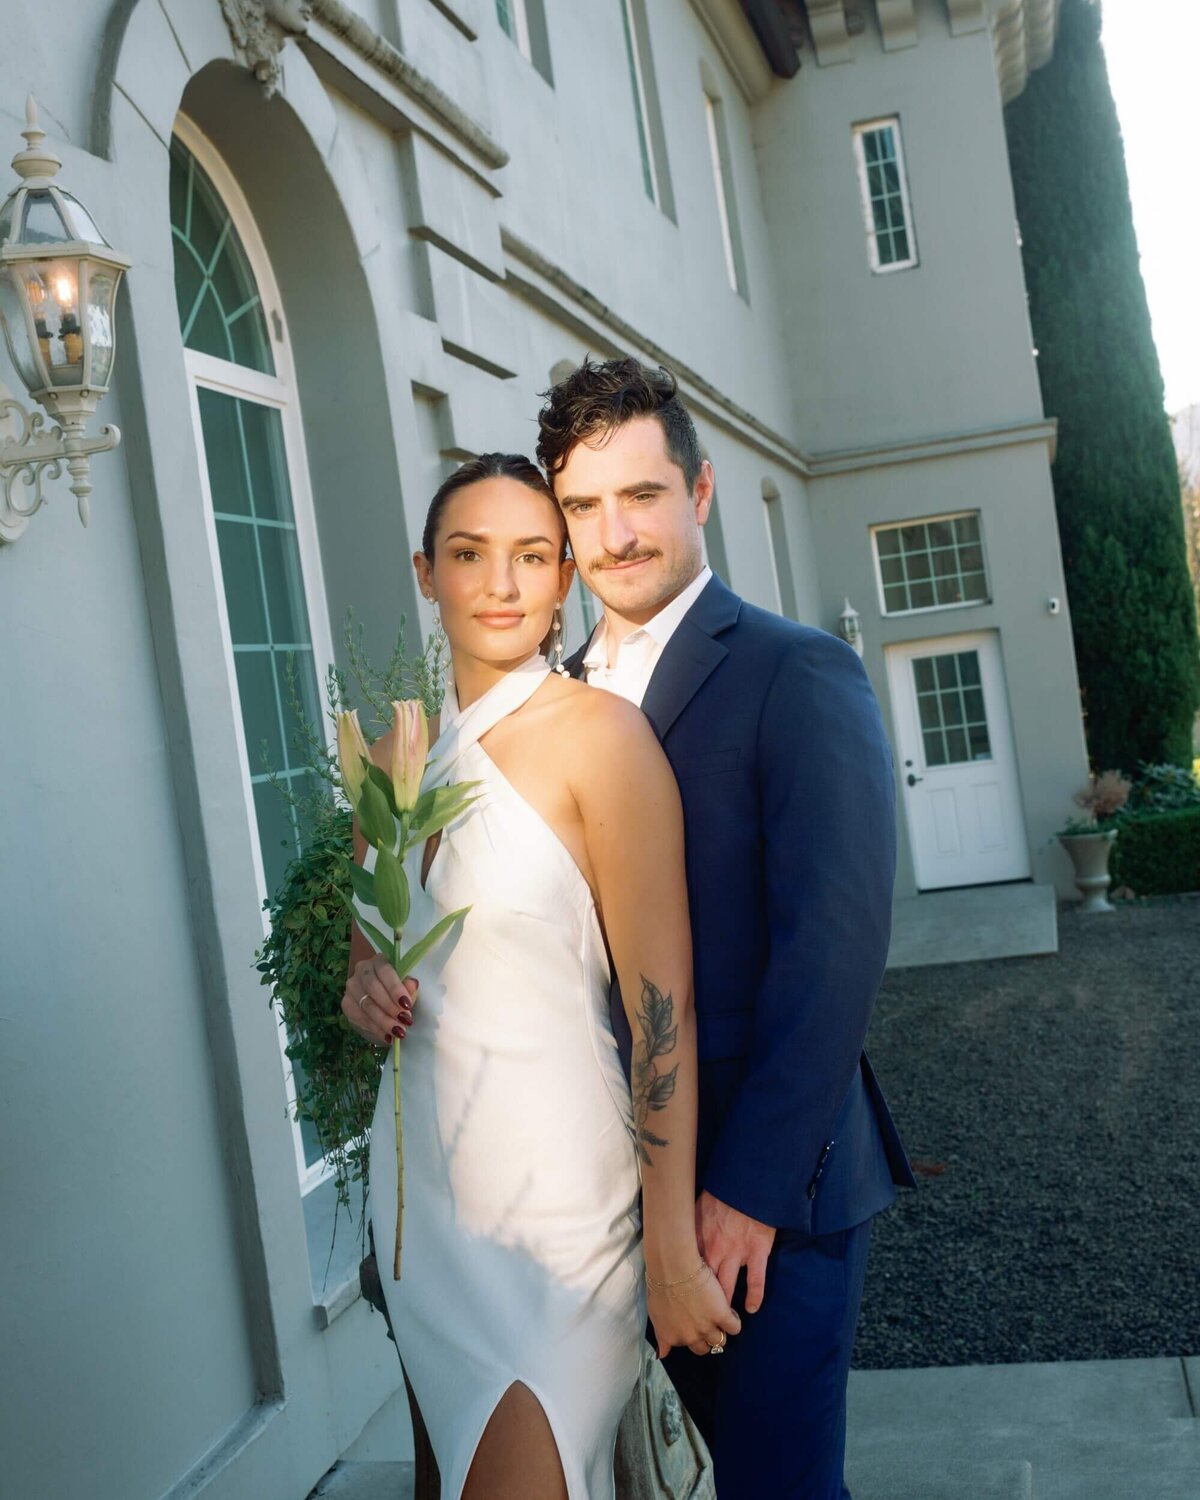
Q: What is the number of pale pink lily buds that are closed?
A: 2